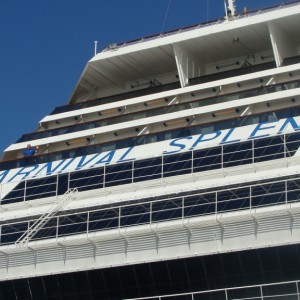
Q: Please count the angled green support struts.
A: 0